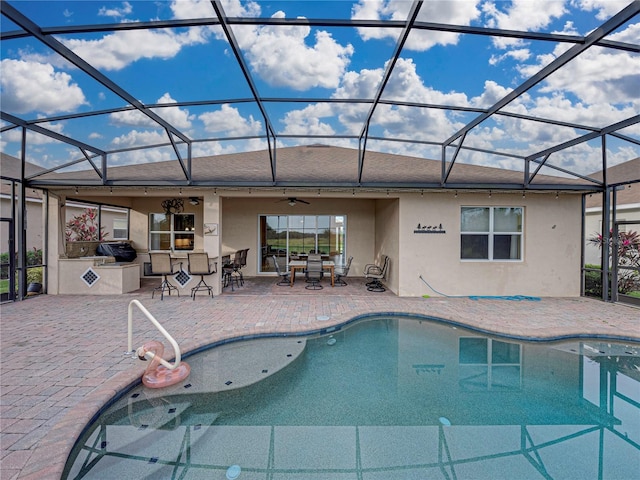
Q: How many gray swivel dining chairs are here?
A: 6